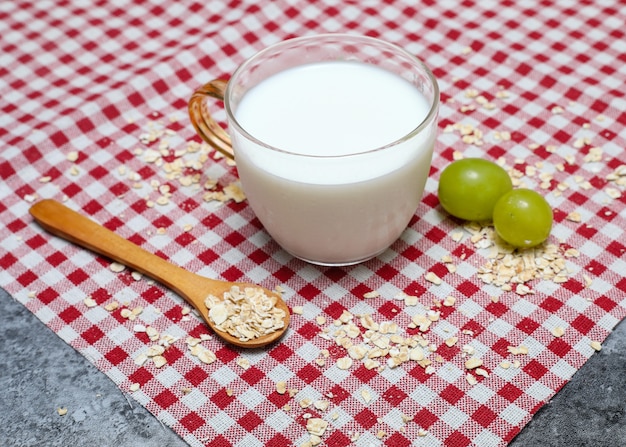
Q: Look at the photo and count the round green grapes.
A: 2